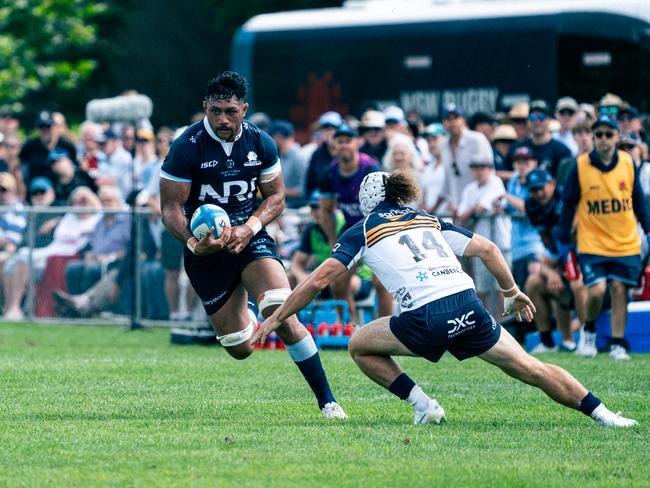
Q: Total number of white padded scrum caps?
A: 1